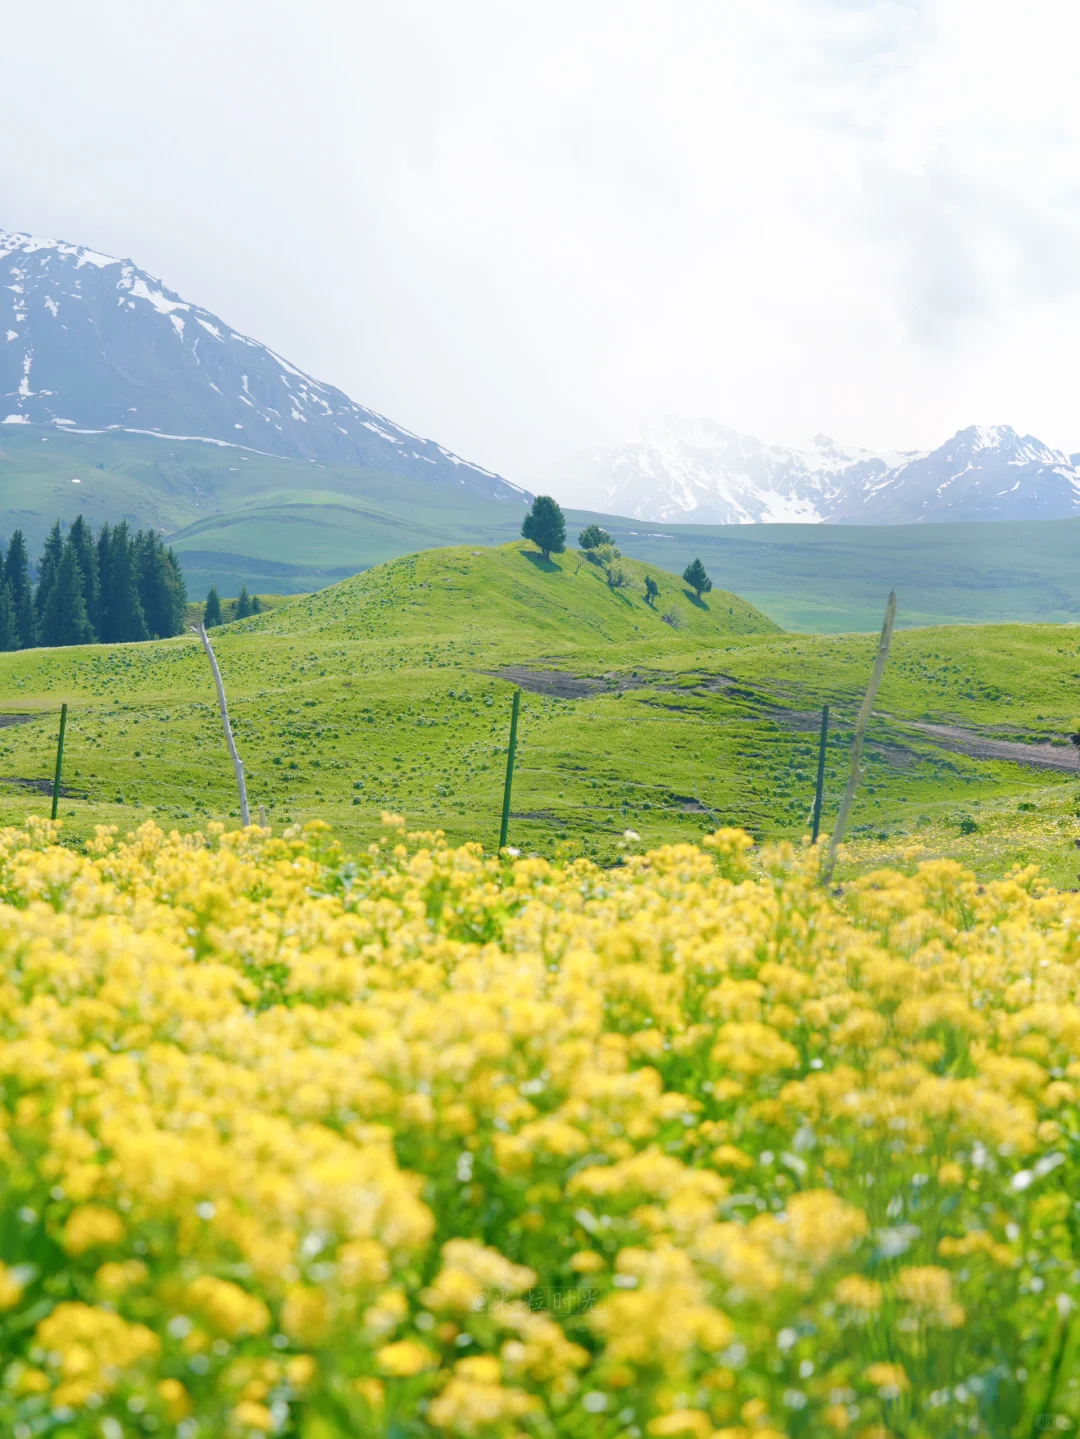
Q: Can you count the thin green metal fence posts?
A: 3